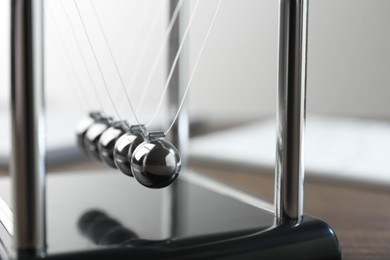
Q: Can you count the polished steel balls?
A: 5